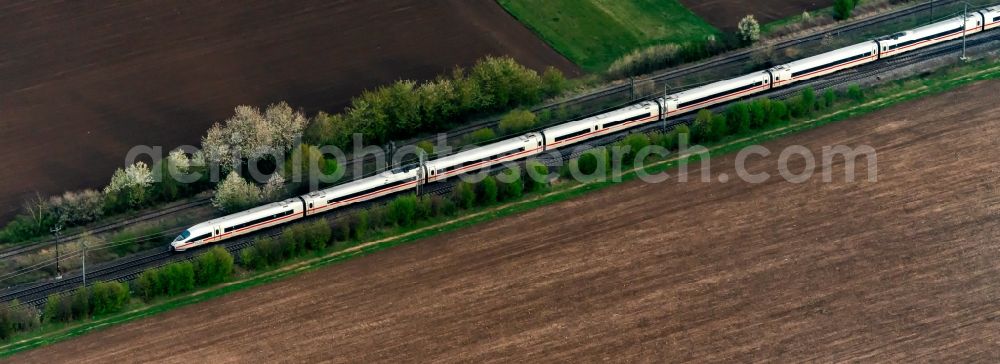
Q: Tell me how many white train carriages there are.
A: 8